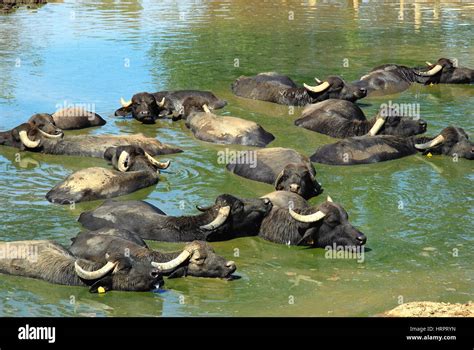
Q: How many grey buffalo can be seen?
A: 14